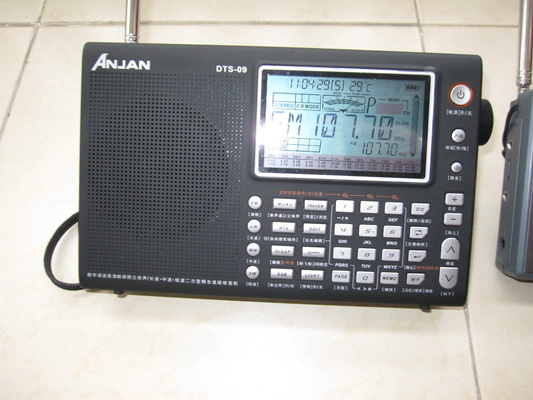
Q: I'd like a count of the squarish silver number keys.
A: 10